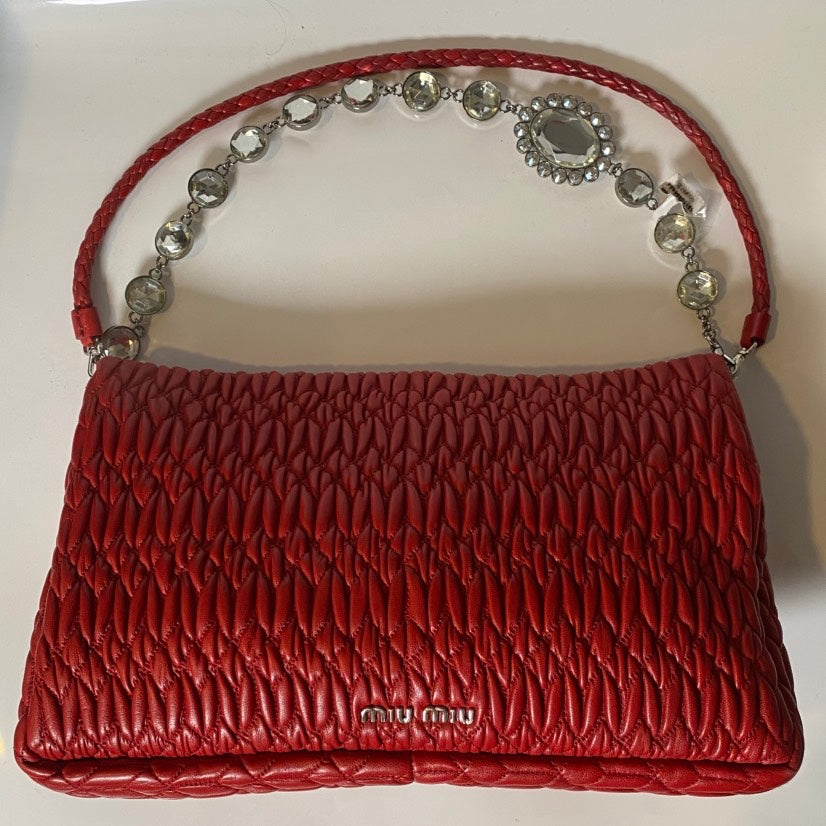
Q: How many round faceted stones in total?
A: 12